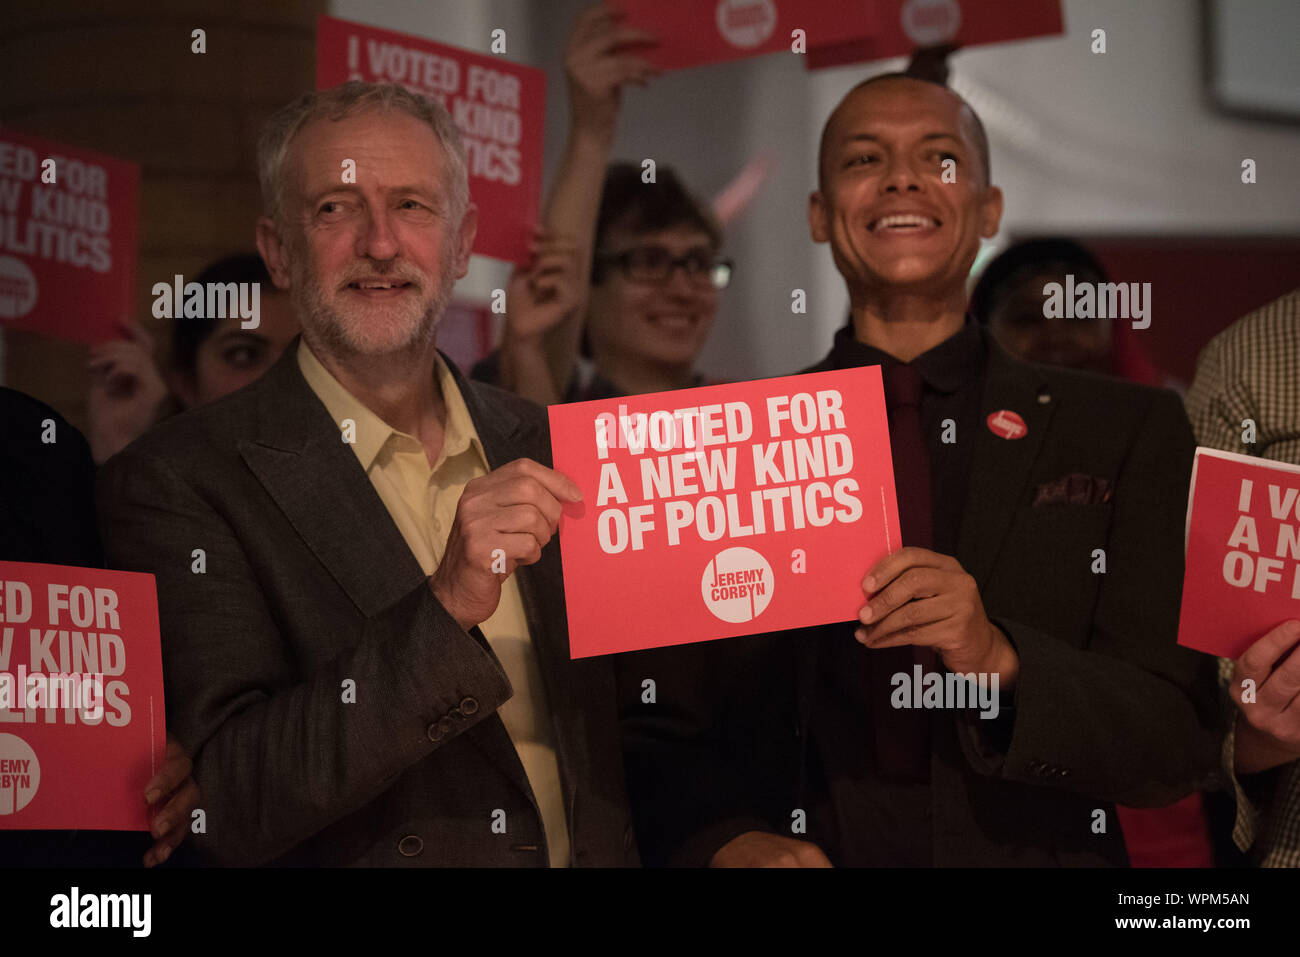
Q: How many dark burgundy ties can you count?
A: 1